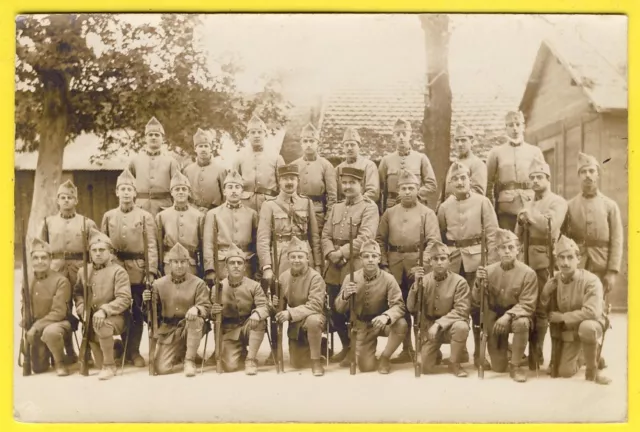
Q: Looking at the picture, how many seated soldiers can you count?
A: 9